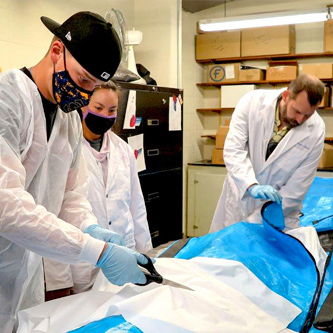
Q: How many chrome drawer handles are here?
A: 4